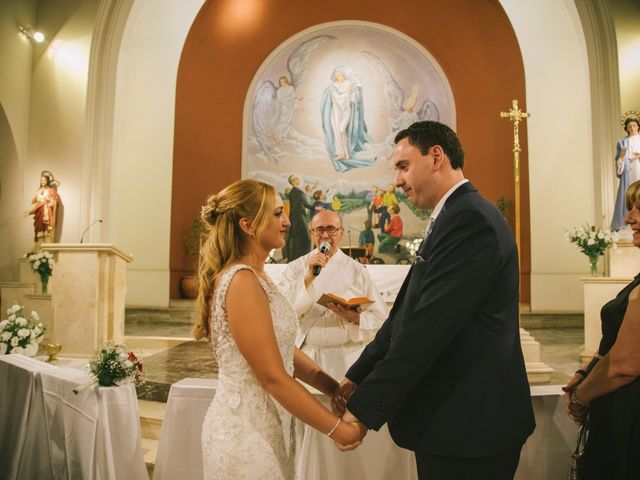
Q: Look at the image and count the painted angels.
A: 2